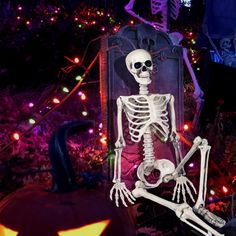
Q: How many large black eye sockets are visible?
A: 2